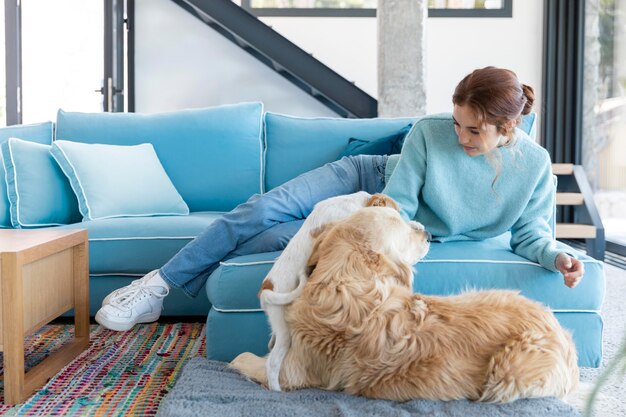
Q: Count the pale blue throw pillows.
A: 2